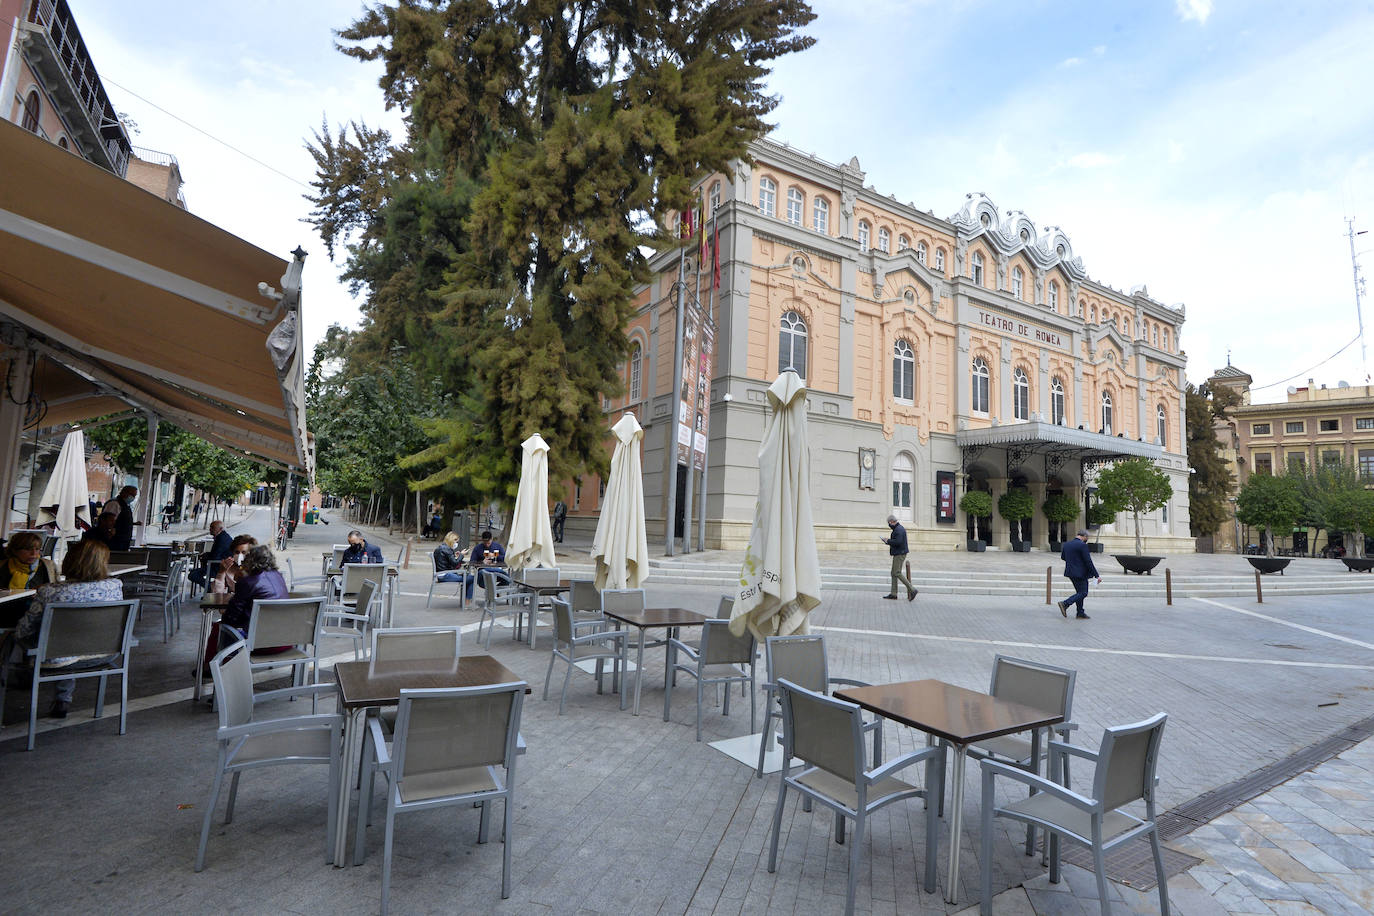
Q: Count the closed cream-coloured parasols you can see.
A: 4